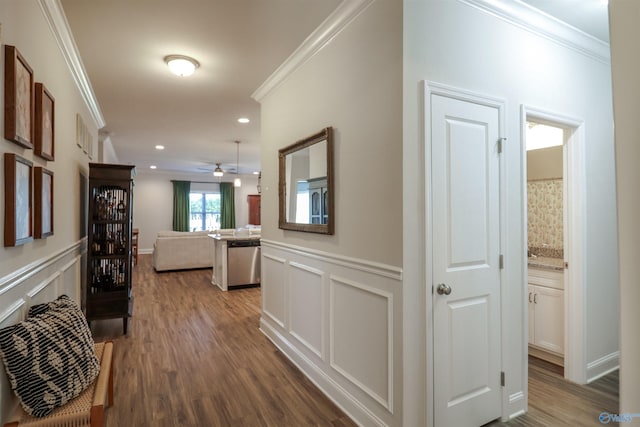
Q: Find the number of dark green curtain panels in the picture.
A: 2